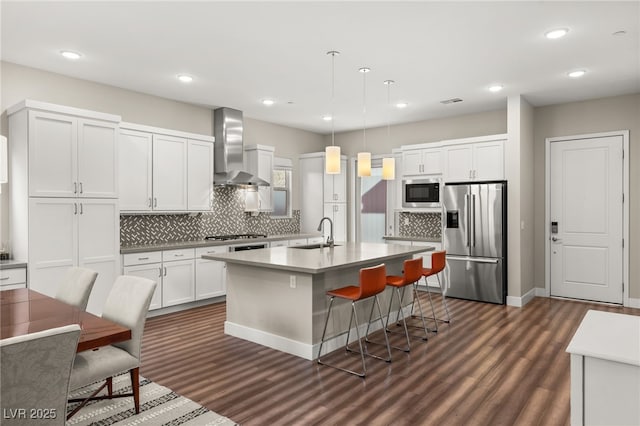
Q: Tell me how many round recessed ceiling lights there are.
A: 8